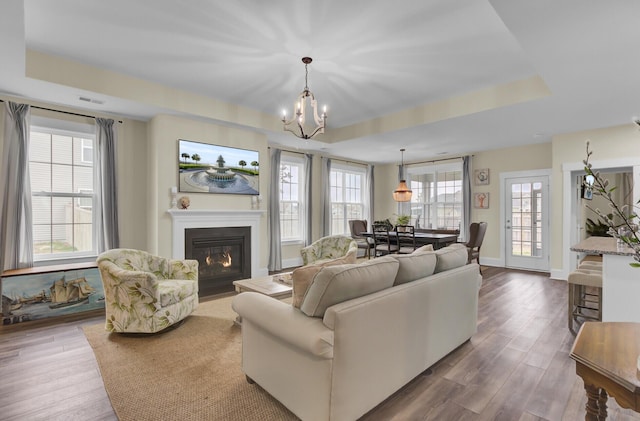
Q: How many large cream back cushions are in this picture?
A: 3